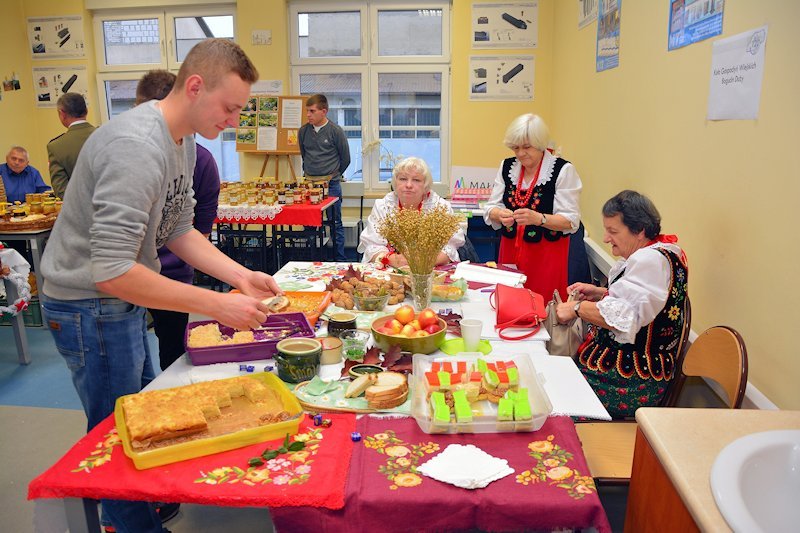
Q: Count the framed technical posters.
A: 4